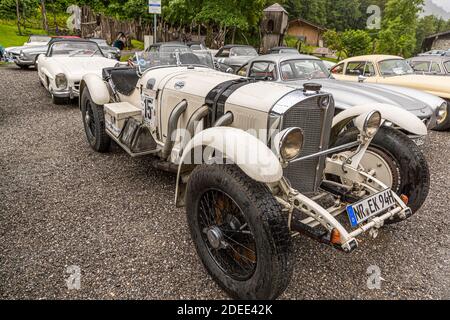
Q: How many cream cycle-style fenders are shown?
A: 3